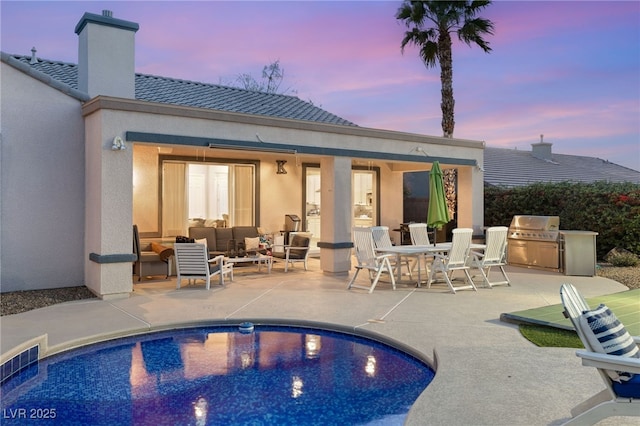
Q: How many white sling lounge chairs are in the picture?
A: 5